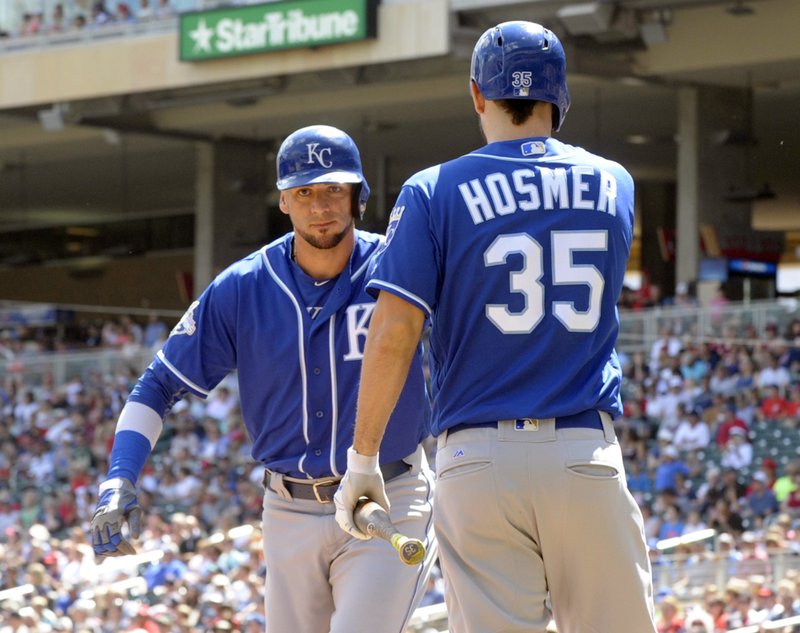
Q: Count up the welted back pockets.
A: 2